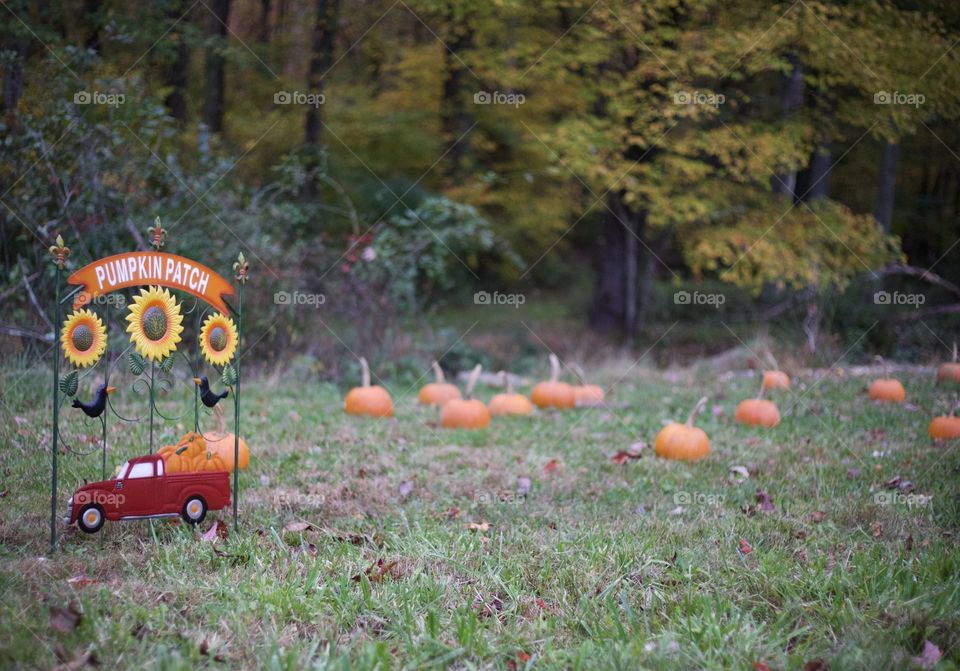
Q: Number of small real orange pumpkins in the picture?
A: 13